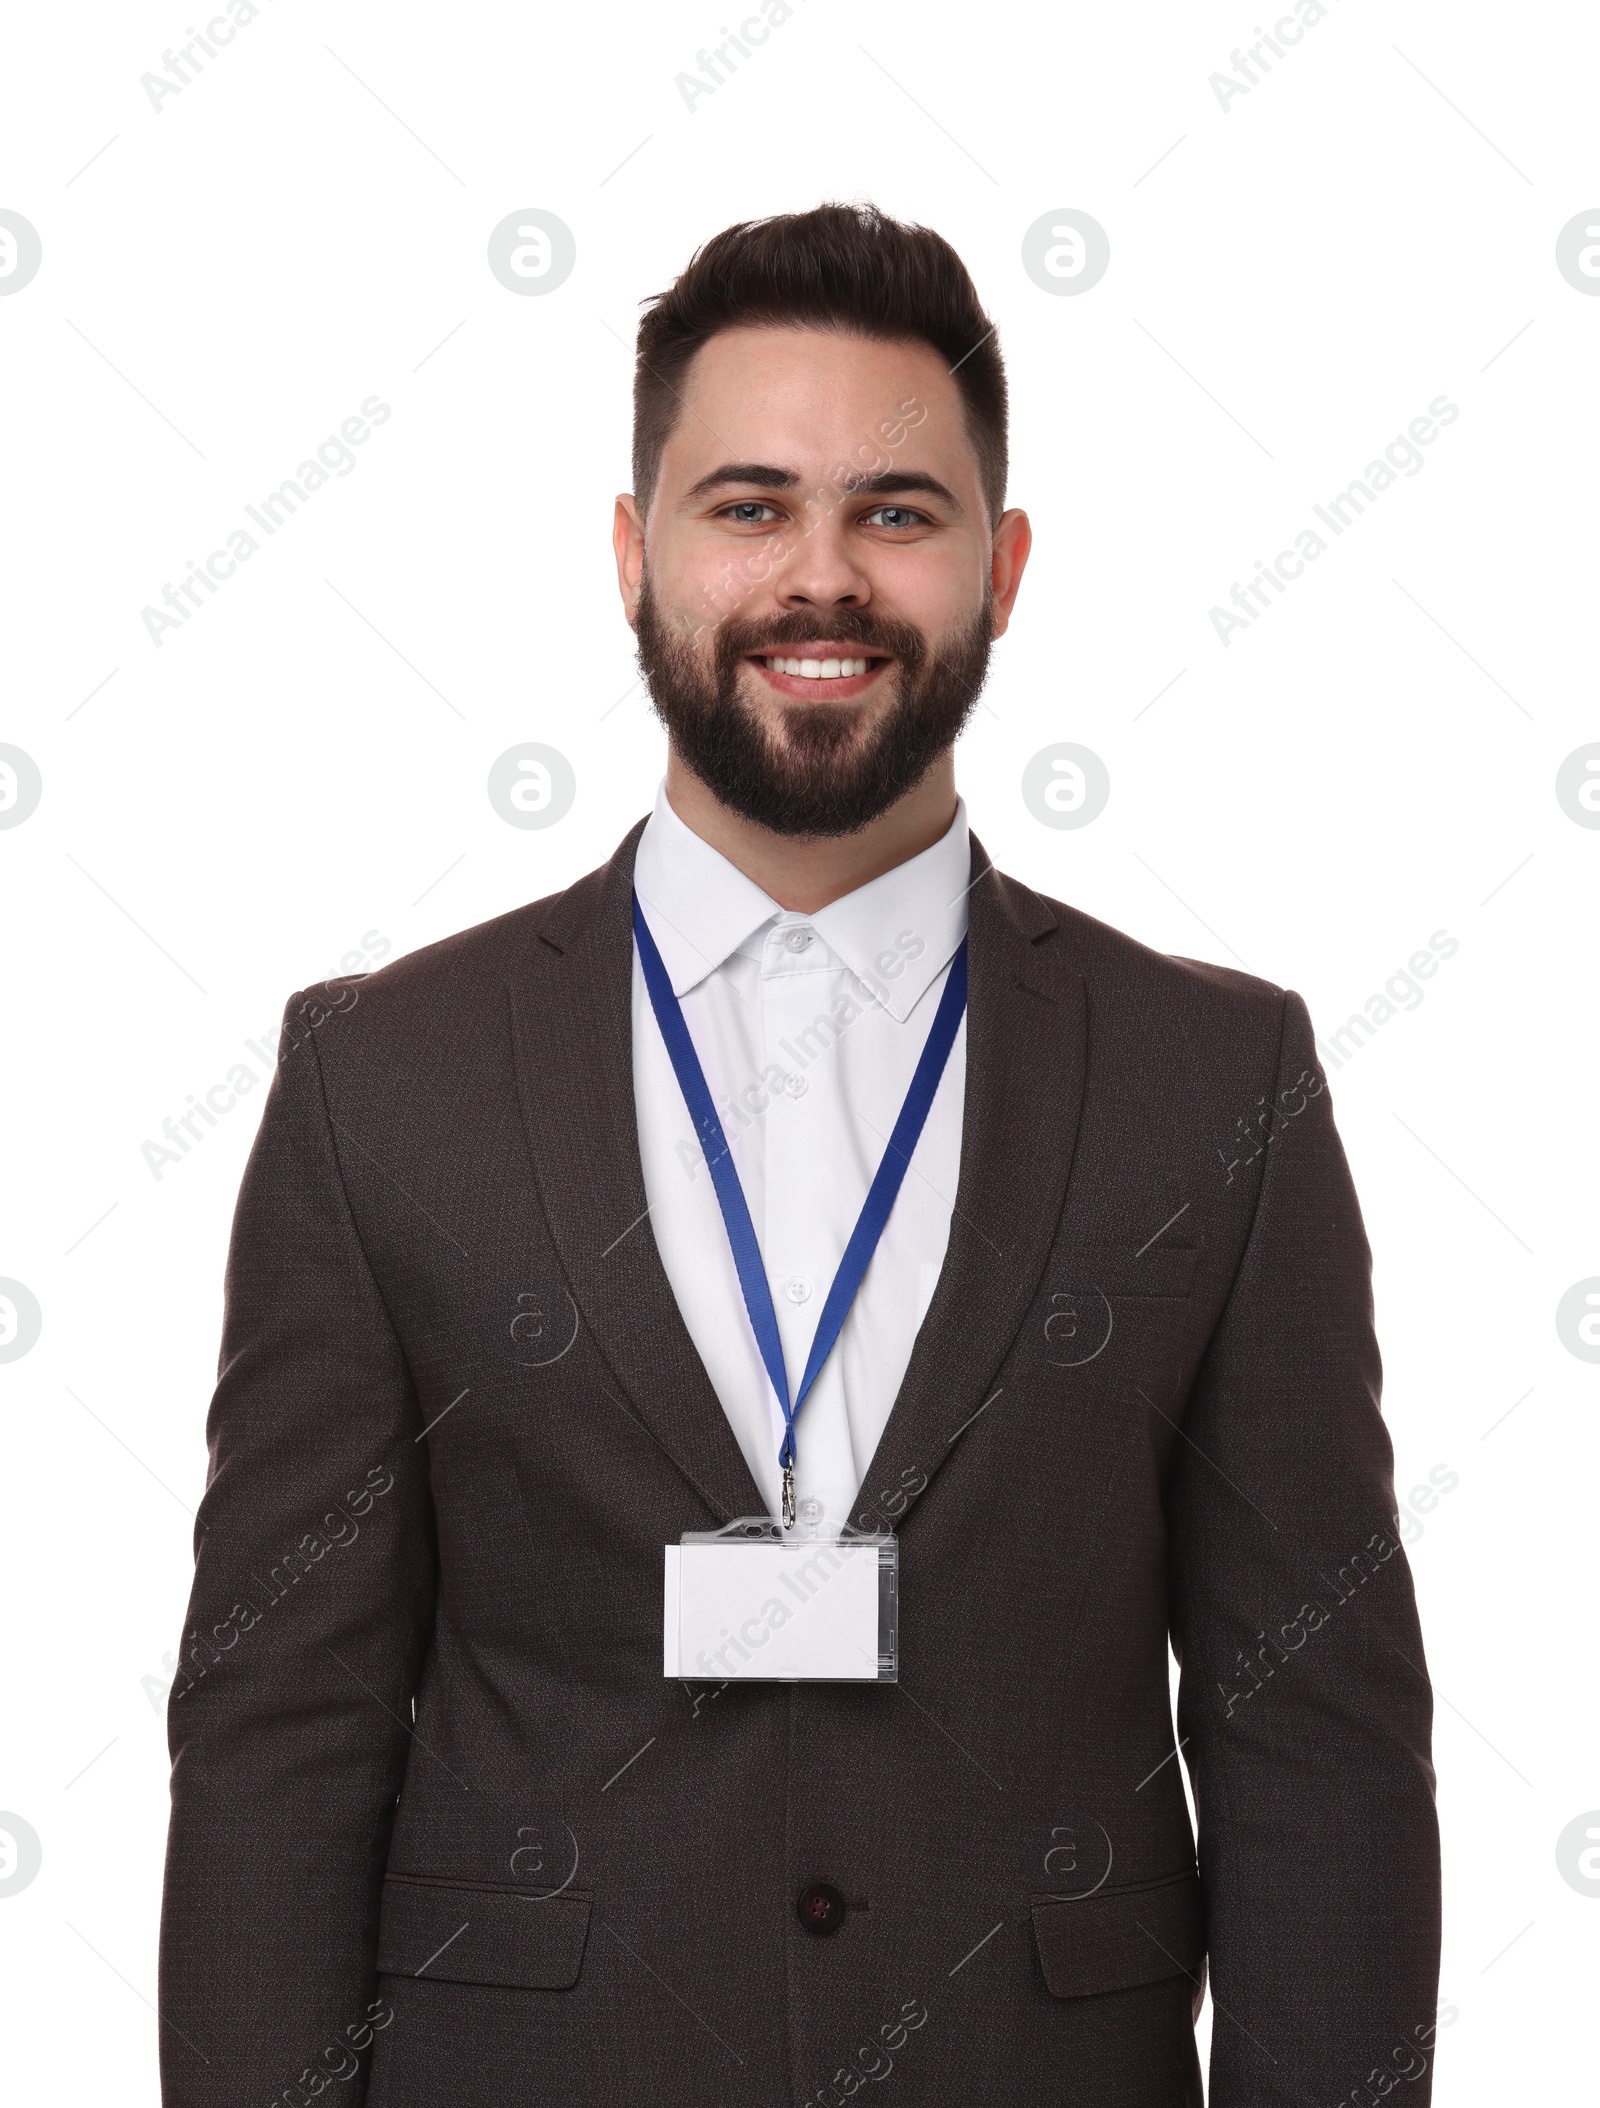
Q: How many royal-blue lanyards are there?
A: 1